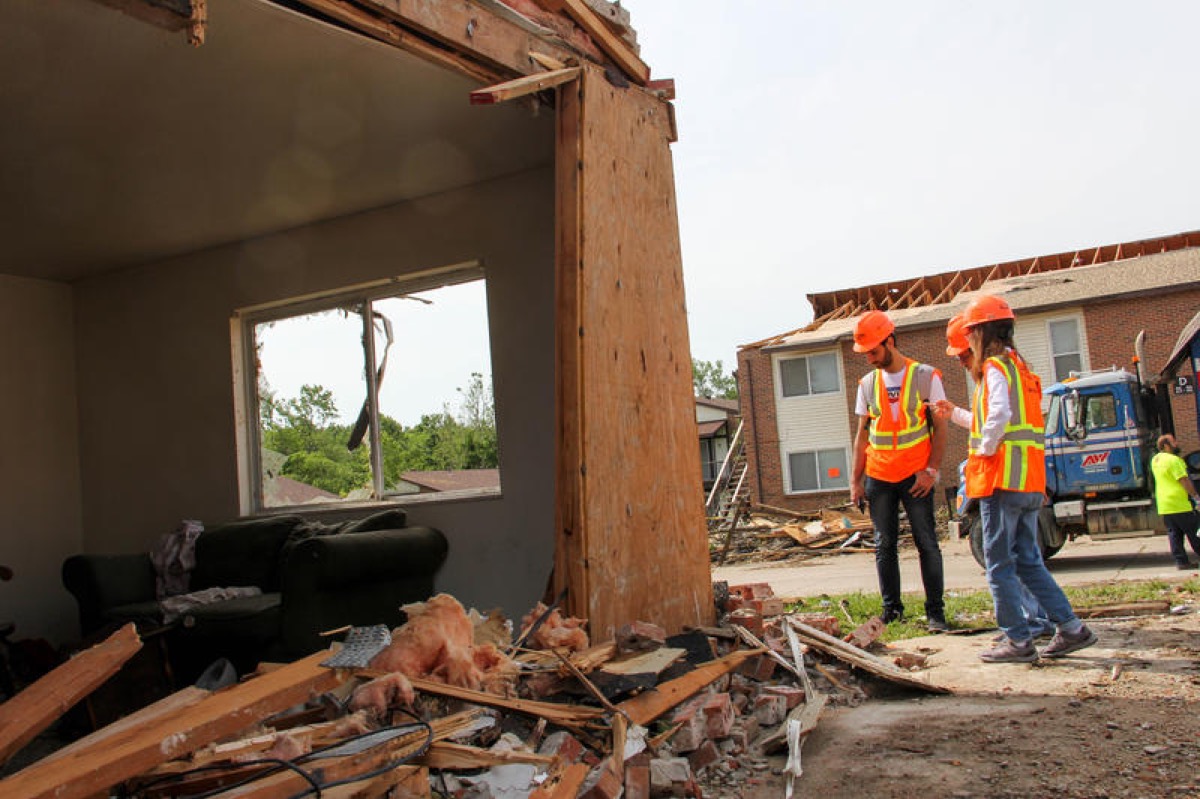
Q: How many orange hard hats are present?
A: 3